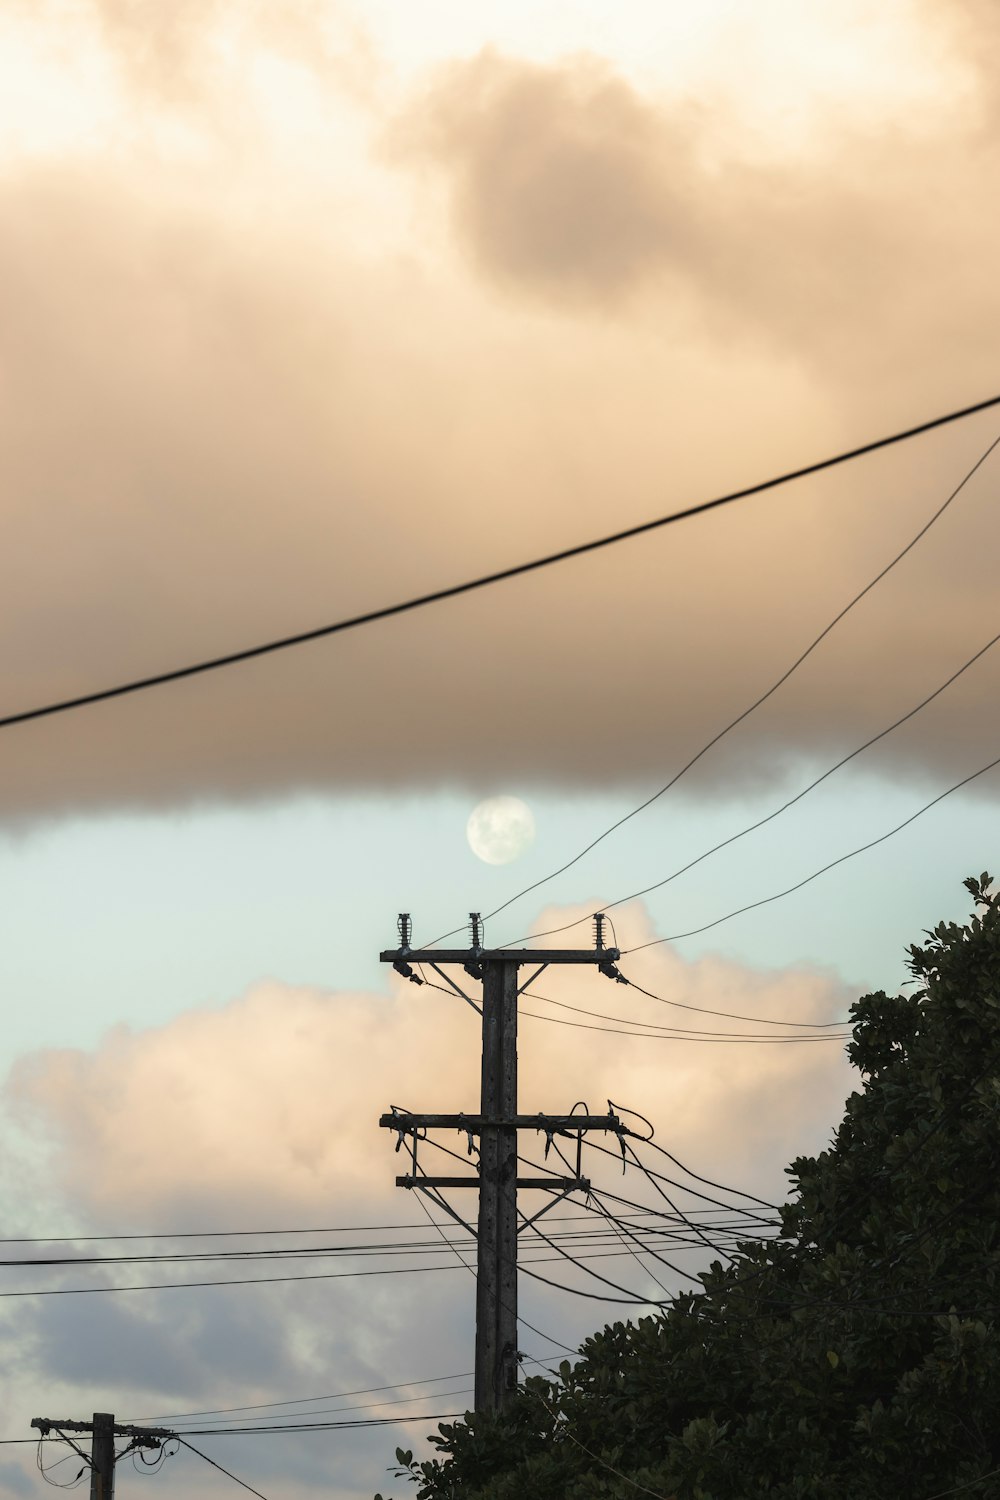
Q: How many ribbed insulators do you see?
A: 3